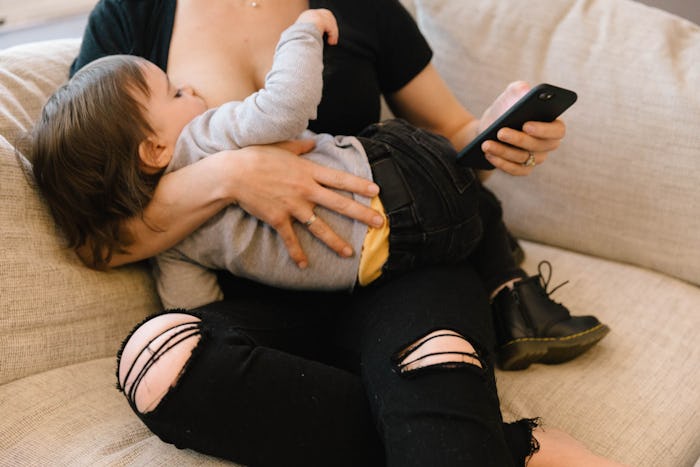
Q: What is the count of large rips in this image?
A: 2